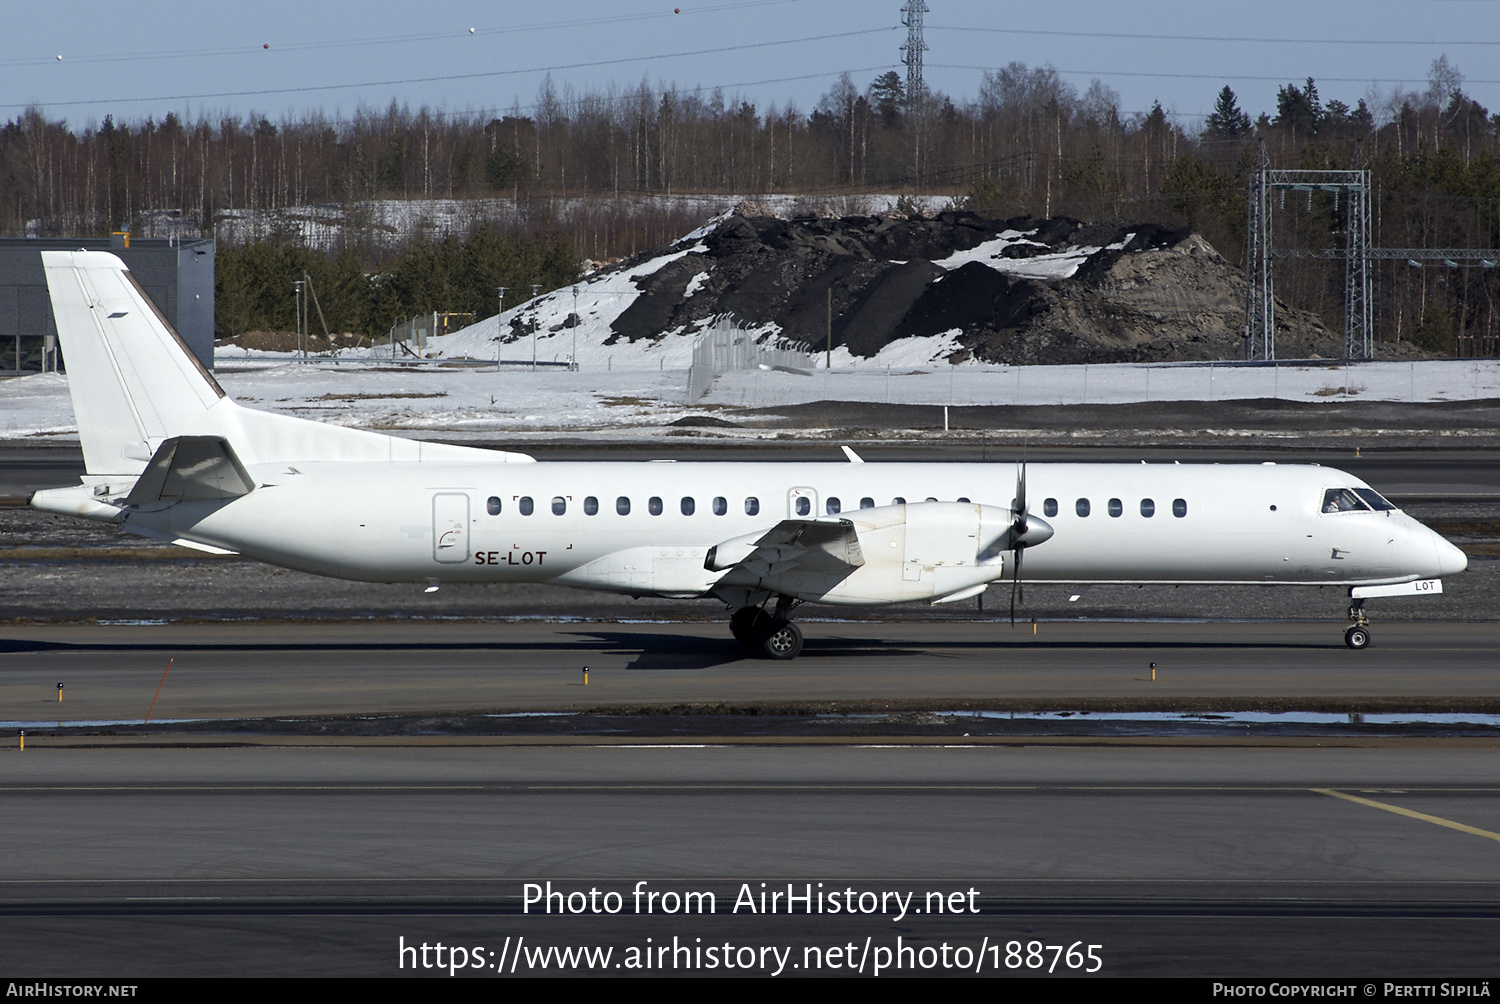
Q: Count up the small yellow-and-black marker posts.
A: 5